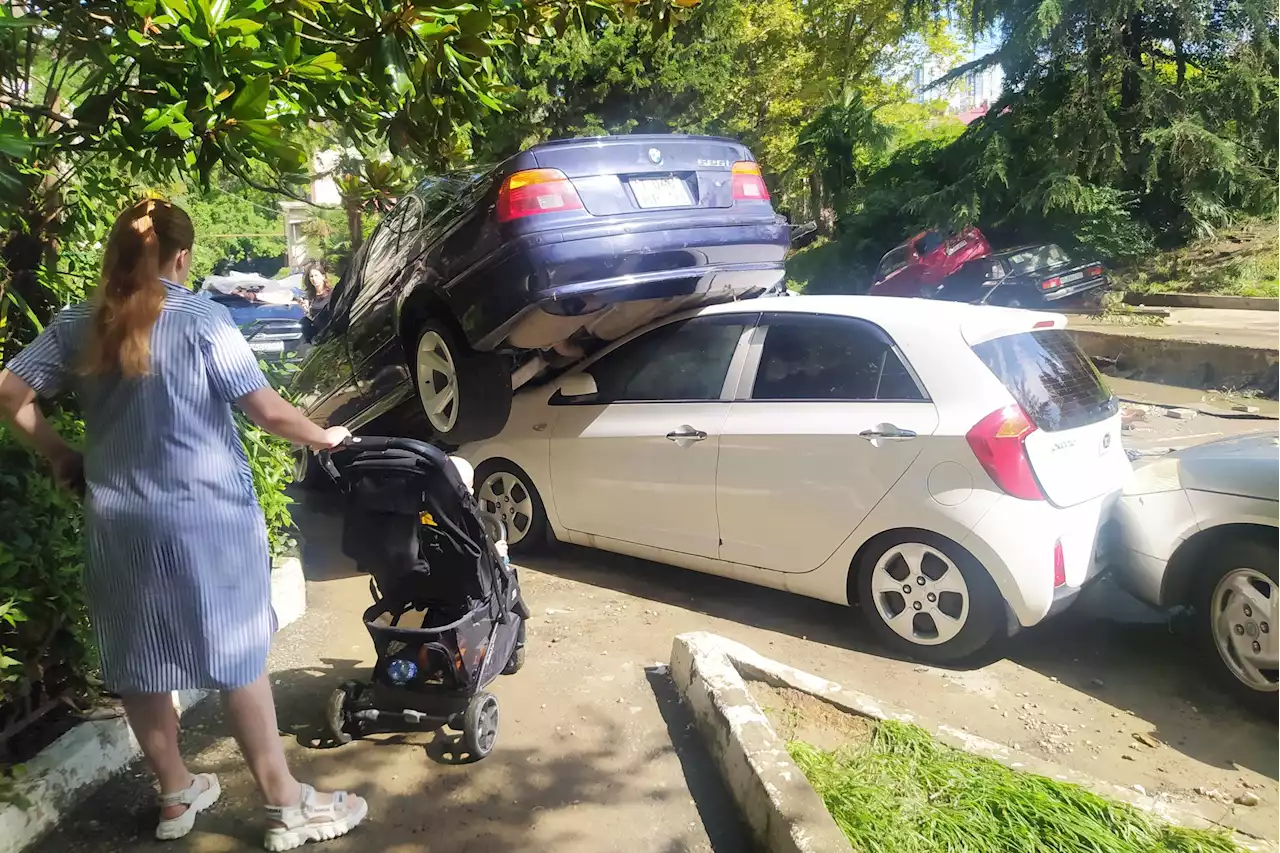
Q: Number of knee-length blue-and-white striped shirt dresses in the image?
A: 1